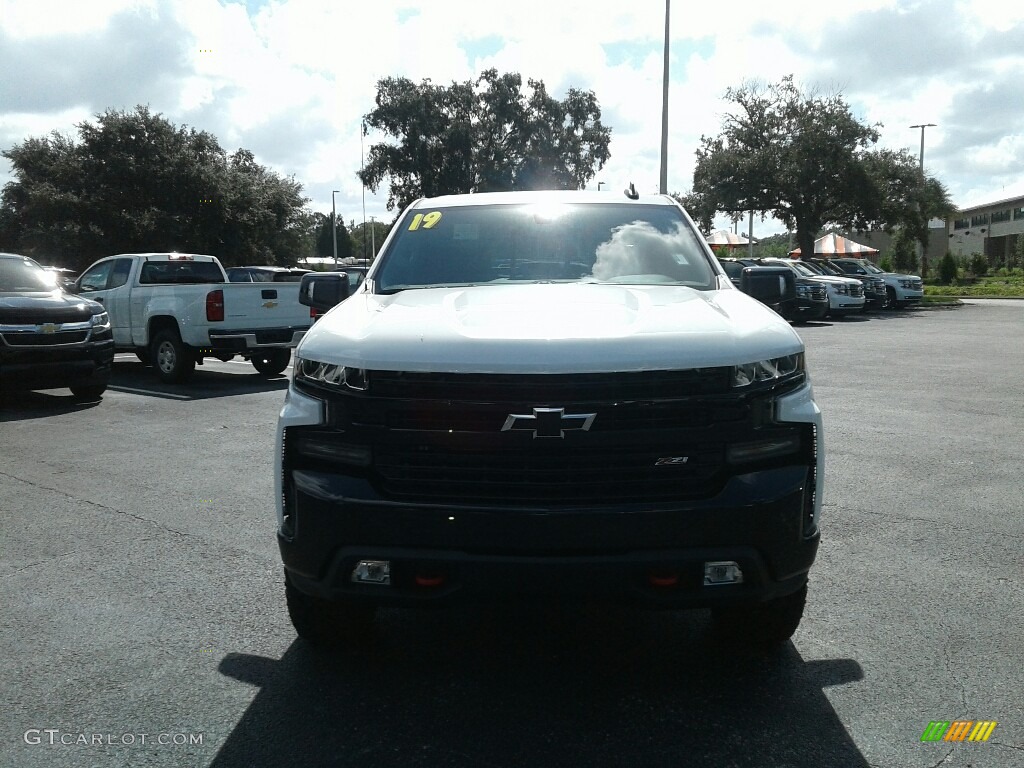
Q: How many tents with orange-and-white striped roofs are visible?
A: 2